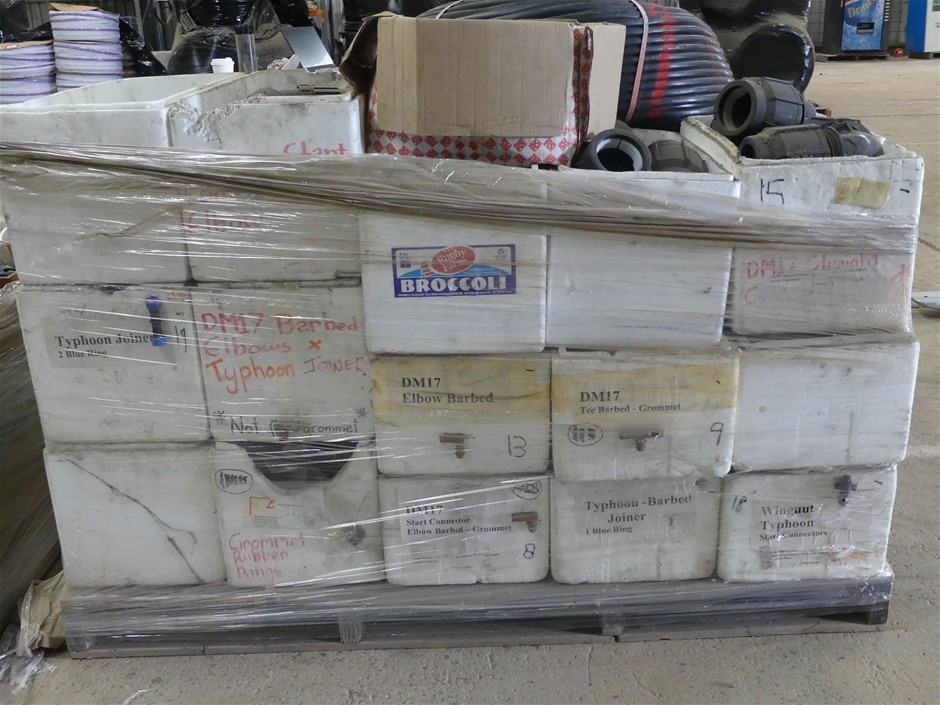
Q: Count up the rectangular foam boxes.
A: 15